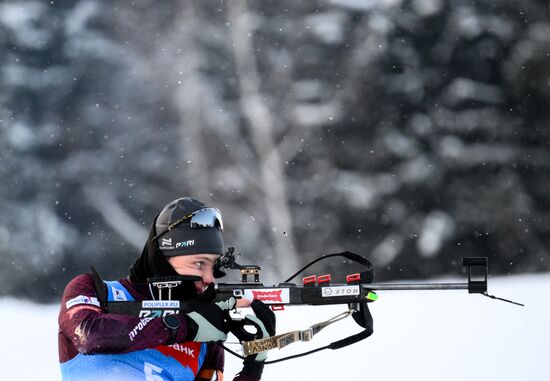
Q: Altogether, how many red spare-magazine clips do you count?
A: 3